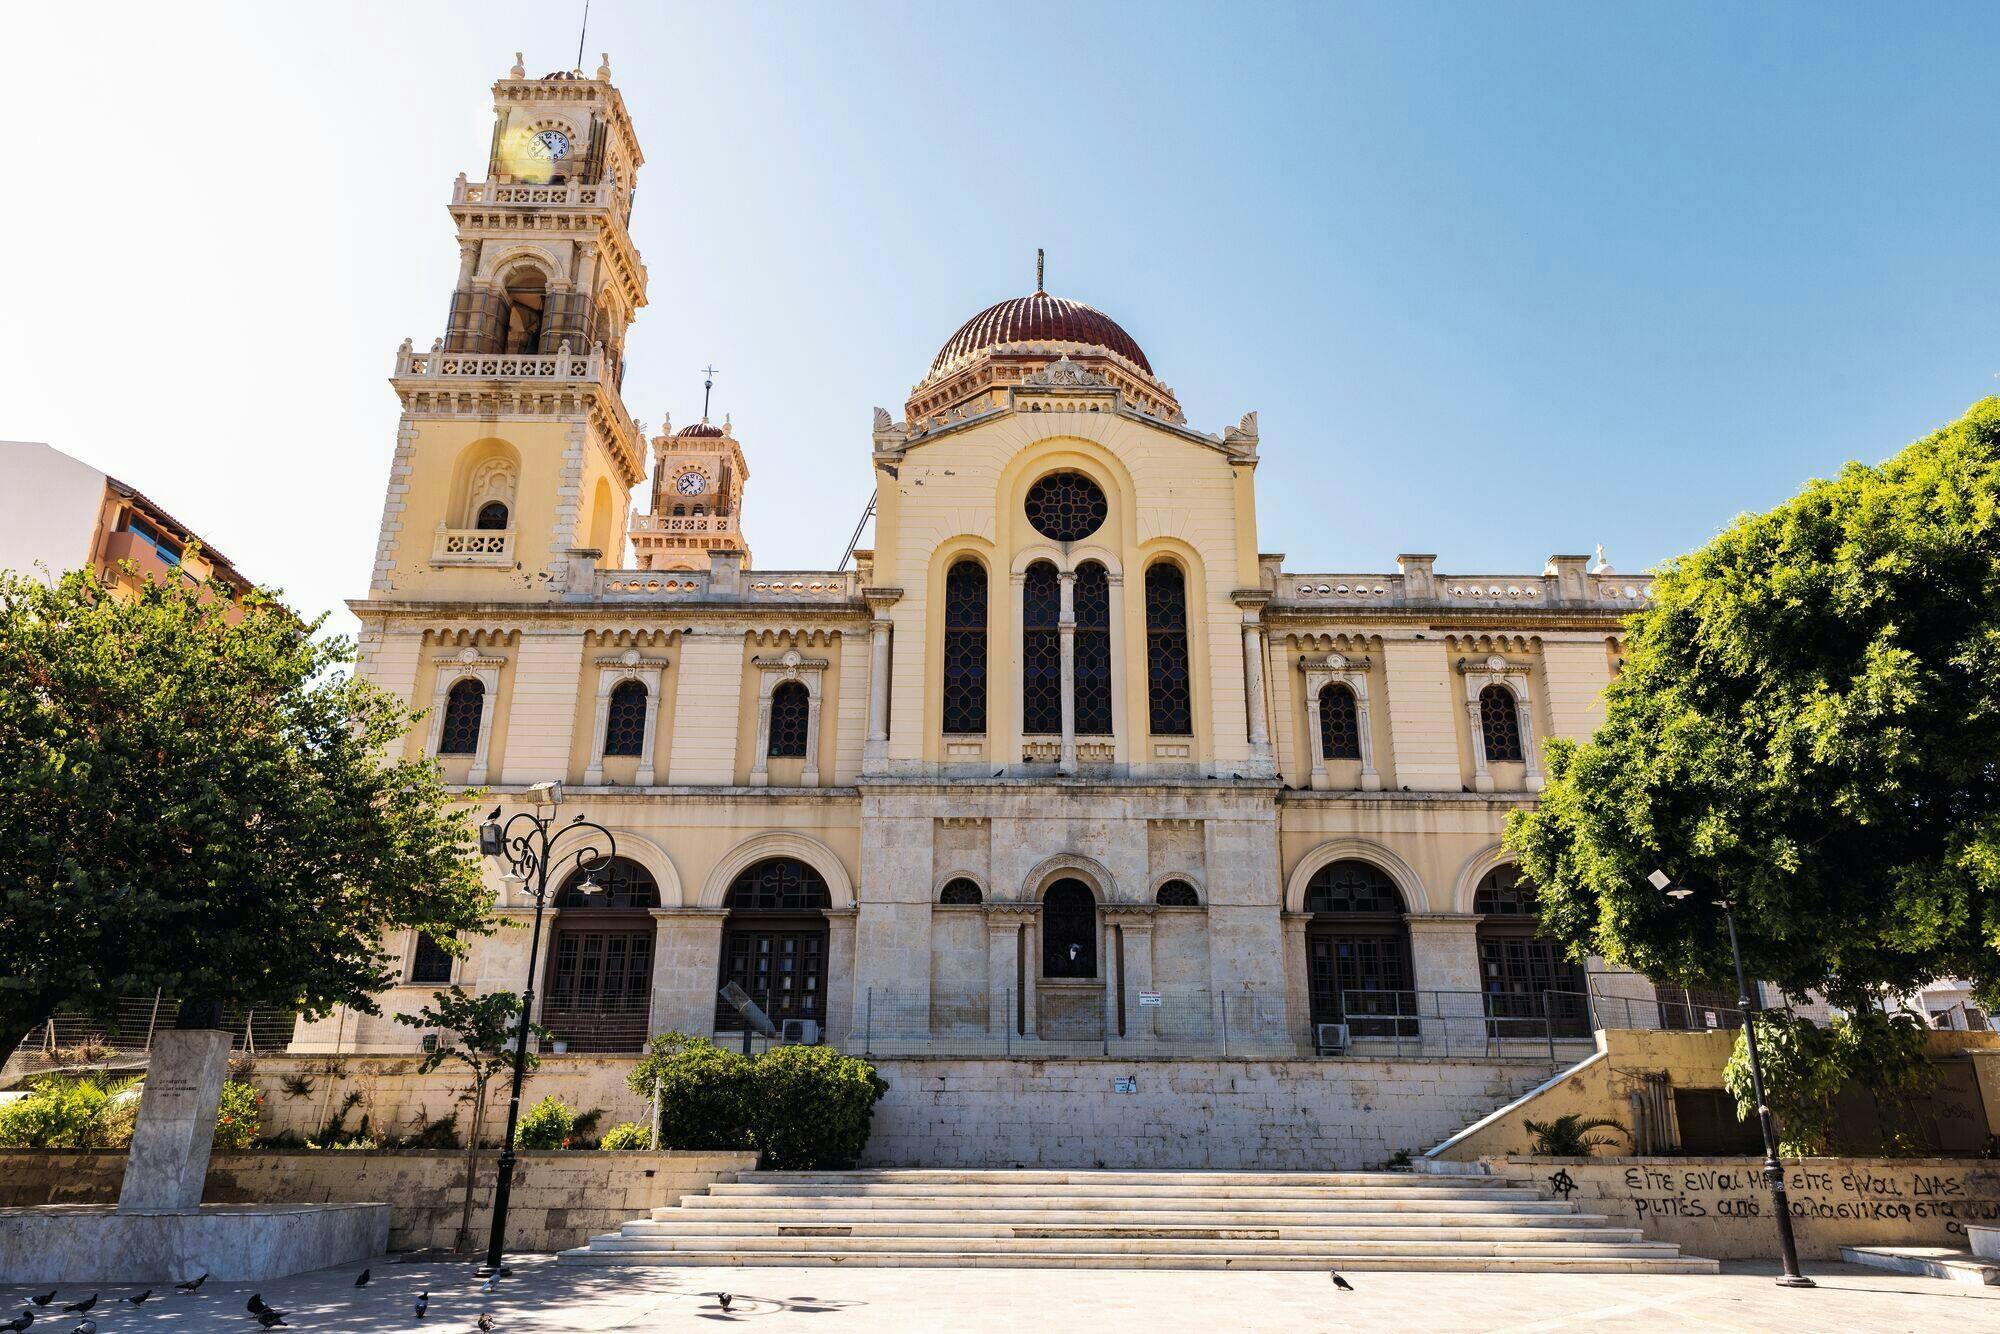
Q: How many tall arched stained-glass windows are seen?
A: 4